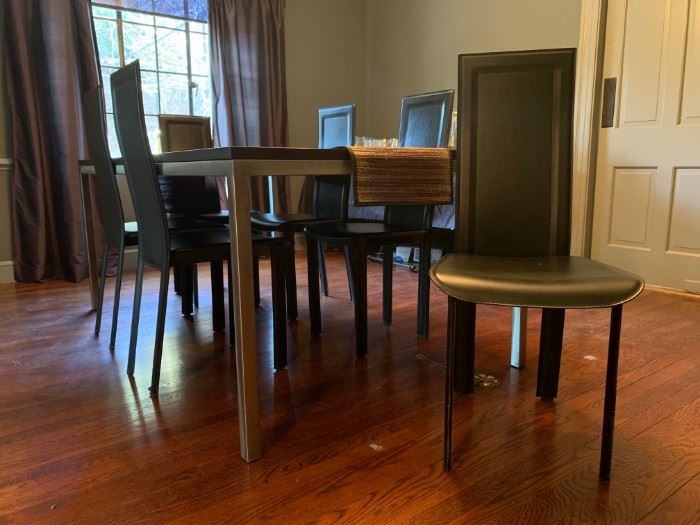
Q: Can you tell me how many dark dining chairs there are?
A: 6